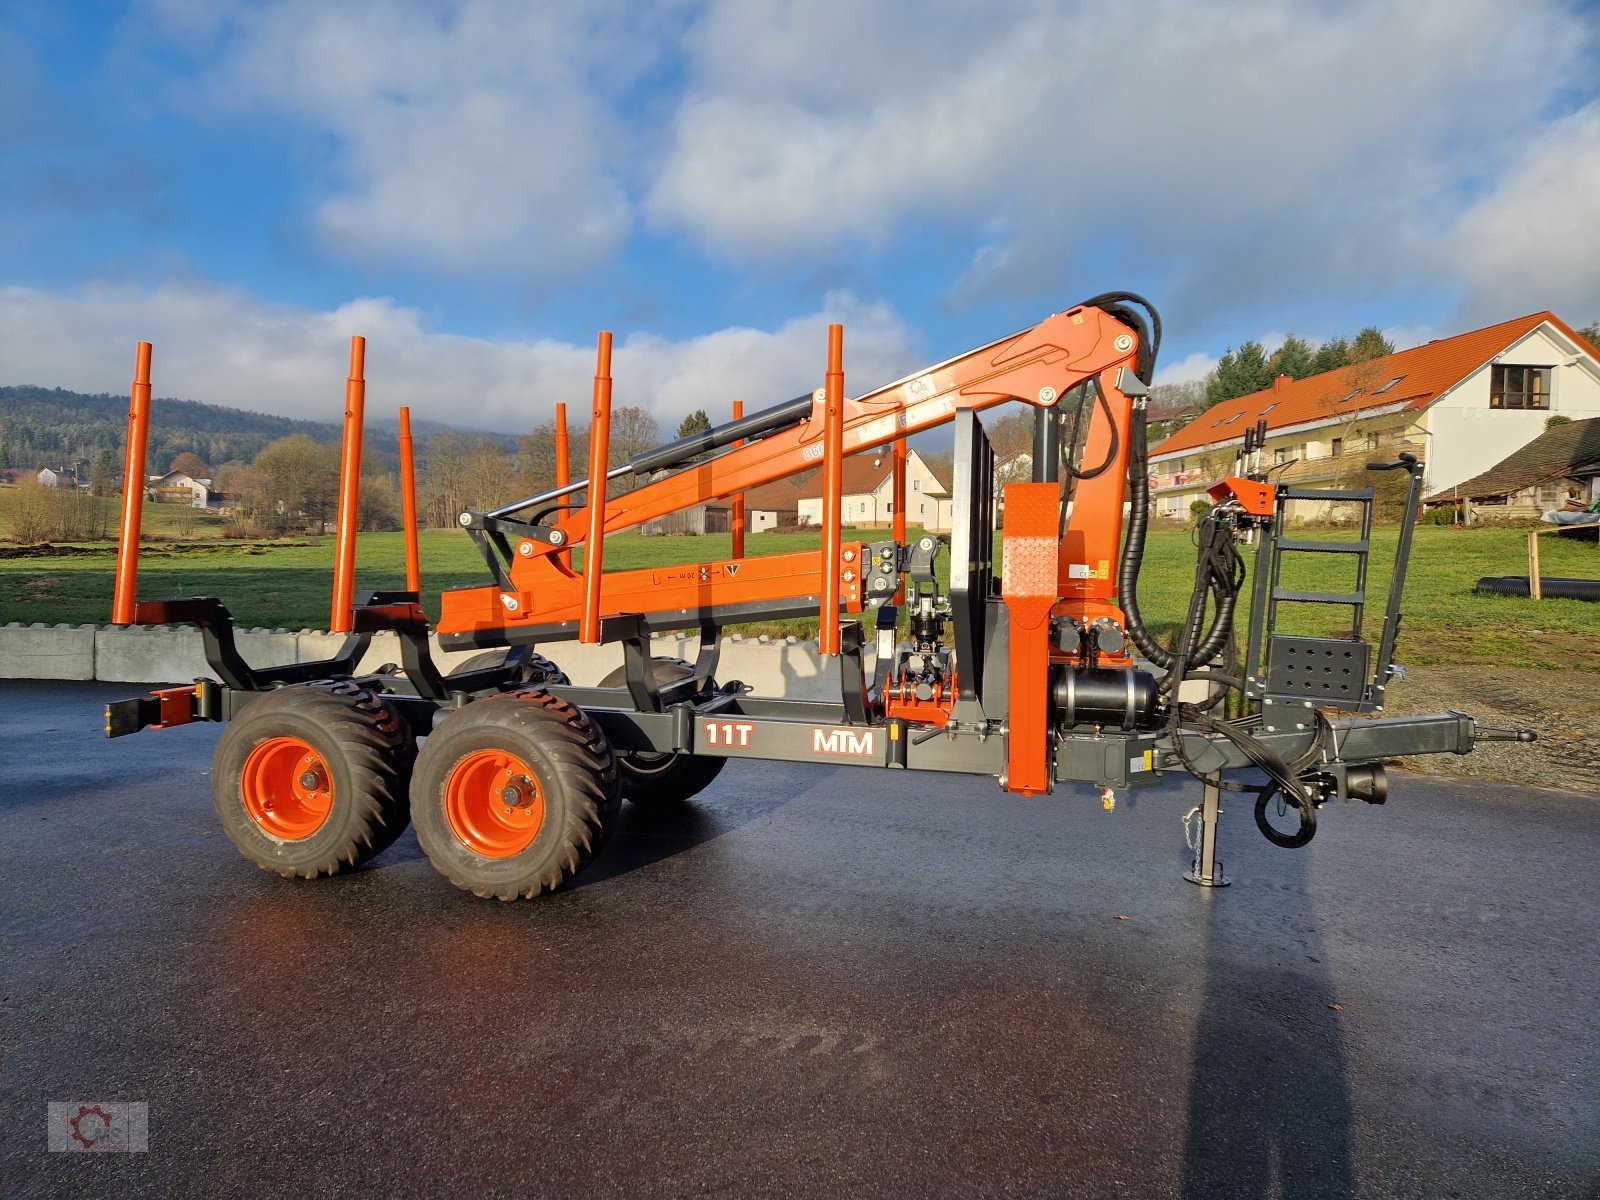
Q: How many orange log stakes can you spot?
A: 8